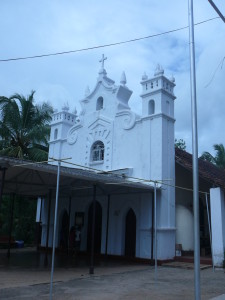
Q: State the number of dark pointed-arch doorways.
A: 3